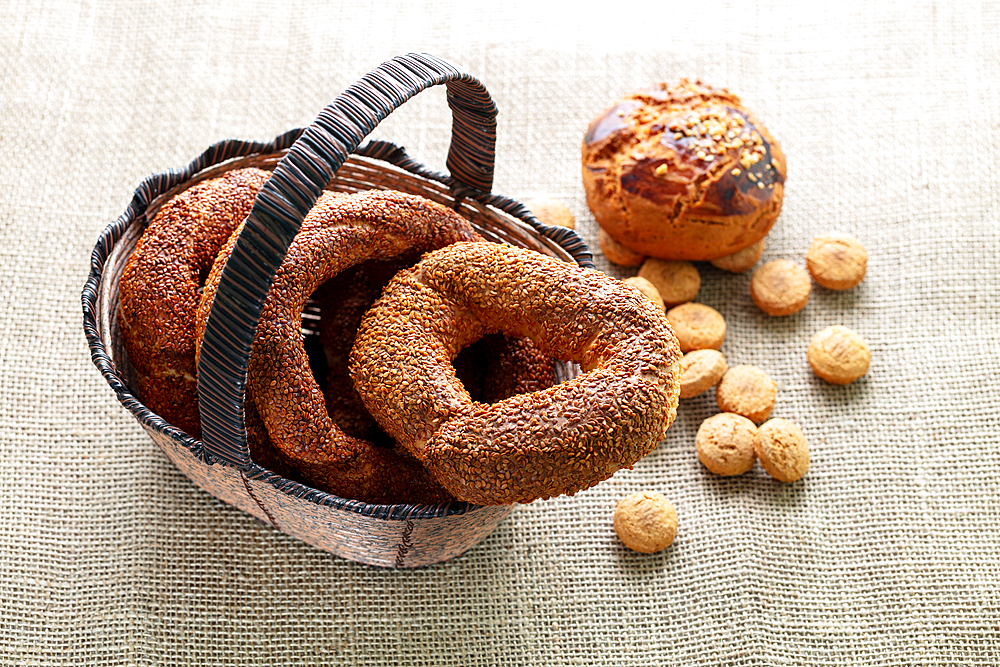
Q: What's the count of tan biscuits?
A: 14